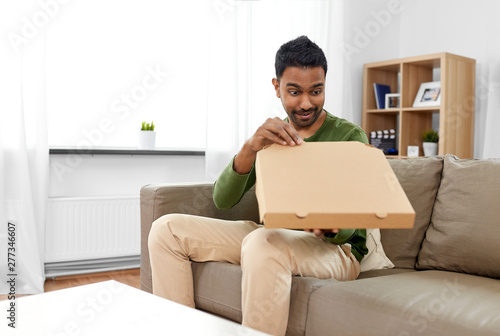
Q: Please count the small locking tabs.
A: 2